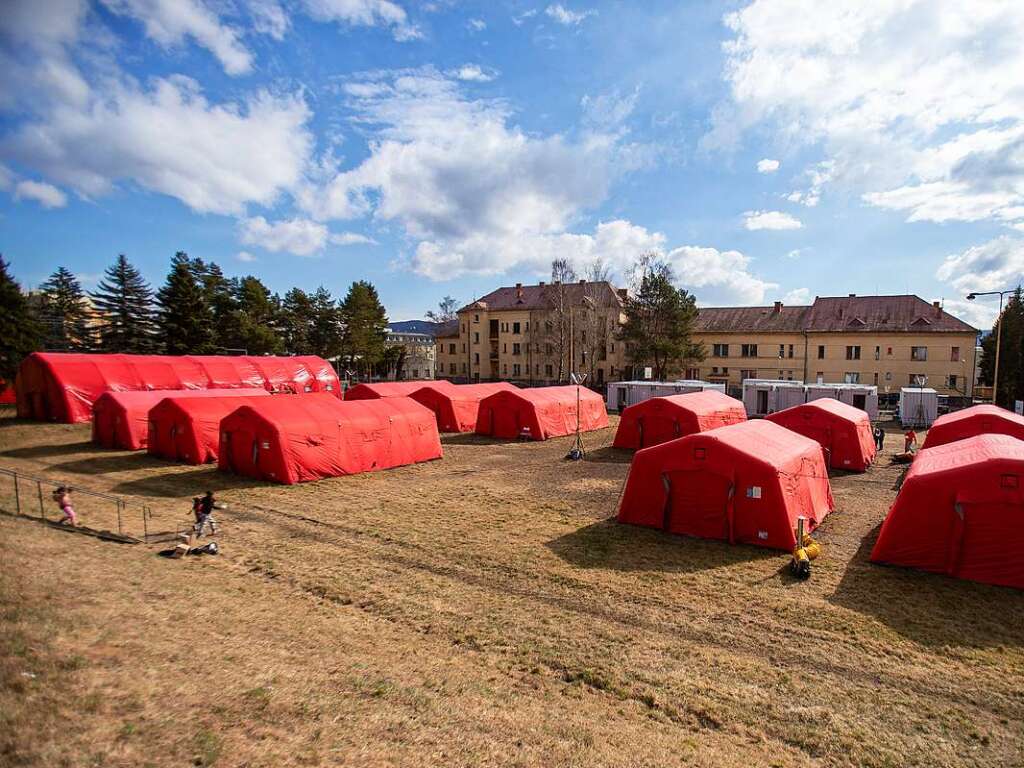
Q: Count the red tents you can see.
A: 12